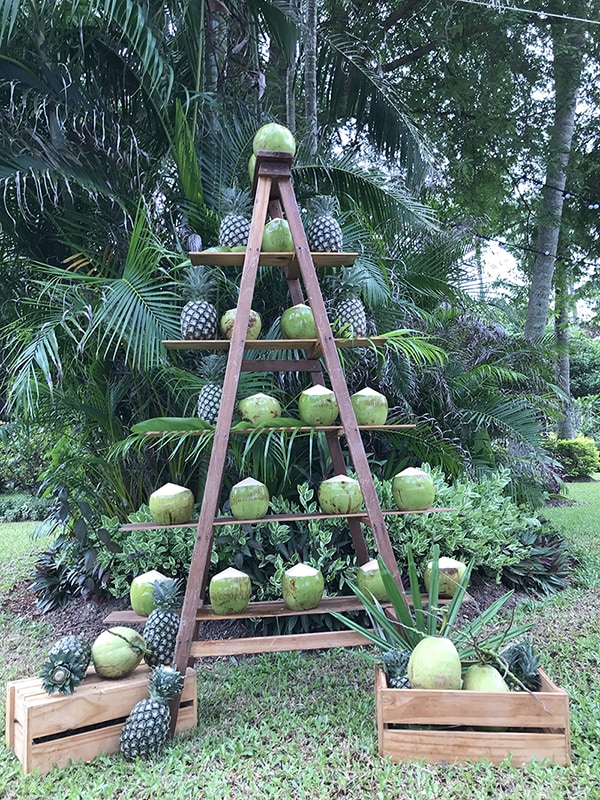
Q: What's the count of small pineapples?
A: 10